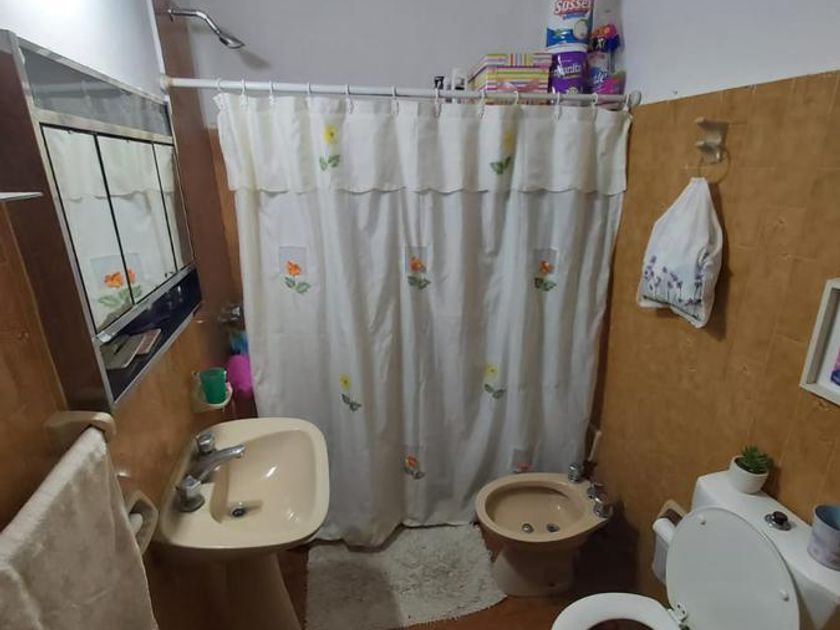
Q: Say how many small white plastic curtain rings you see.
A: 12